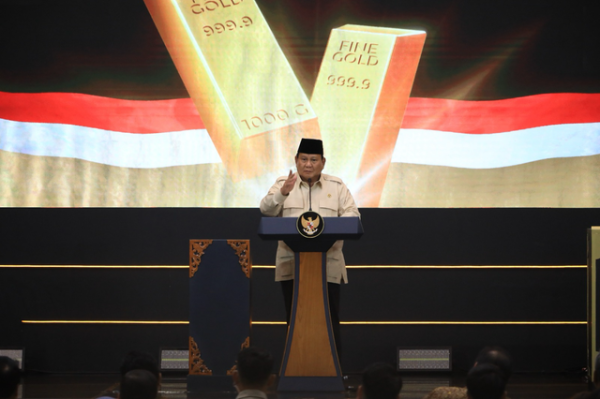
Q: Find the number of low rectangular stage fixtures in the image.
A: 3